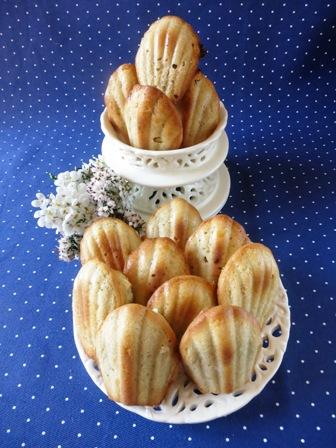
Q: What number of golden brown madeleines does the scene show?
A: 13